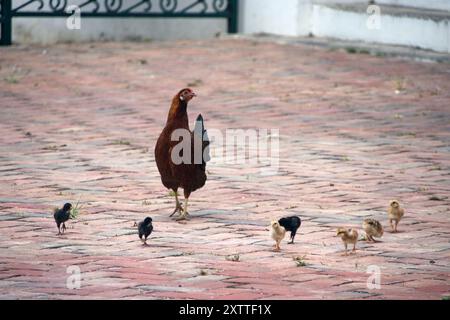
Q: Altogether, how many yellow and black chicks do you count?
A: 7